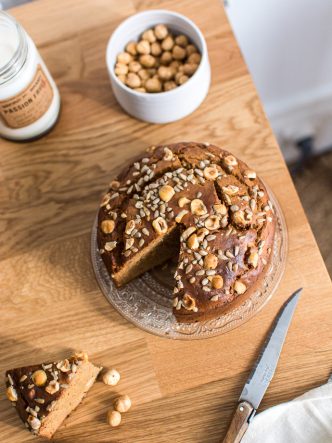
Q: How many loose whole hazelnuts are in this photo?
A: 3